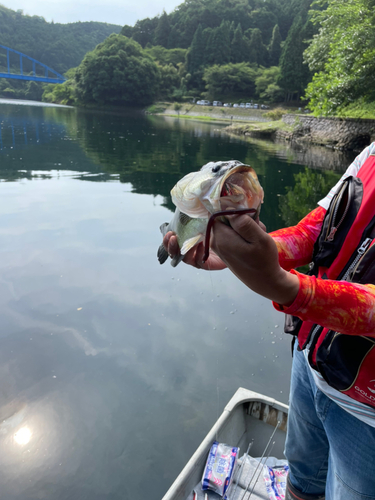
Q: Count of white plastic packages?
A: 2